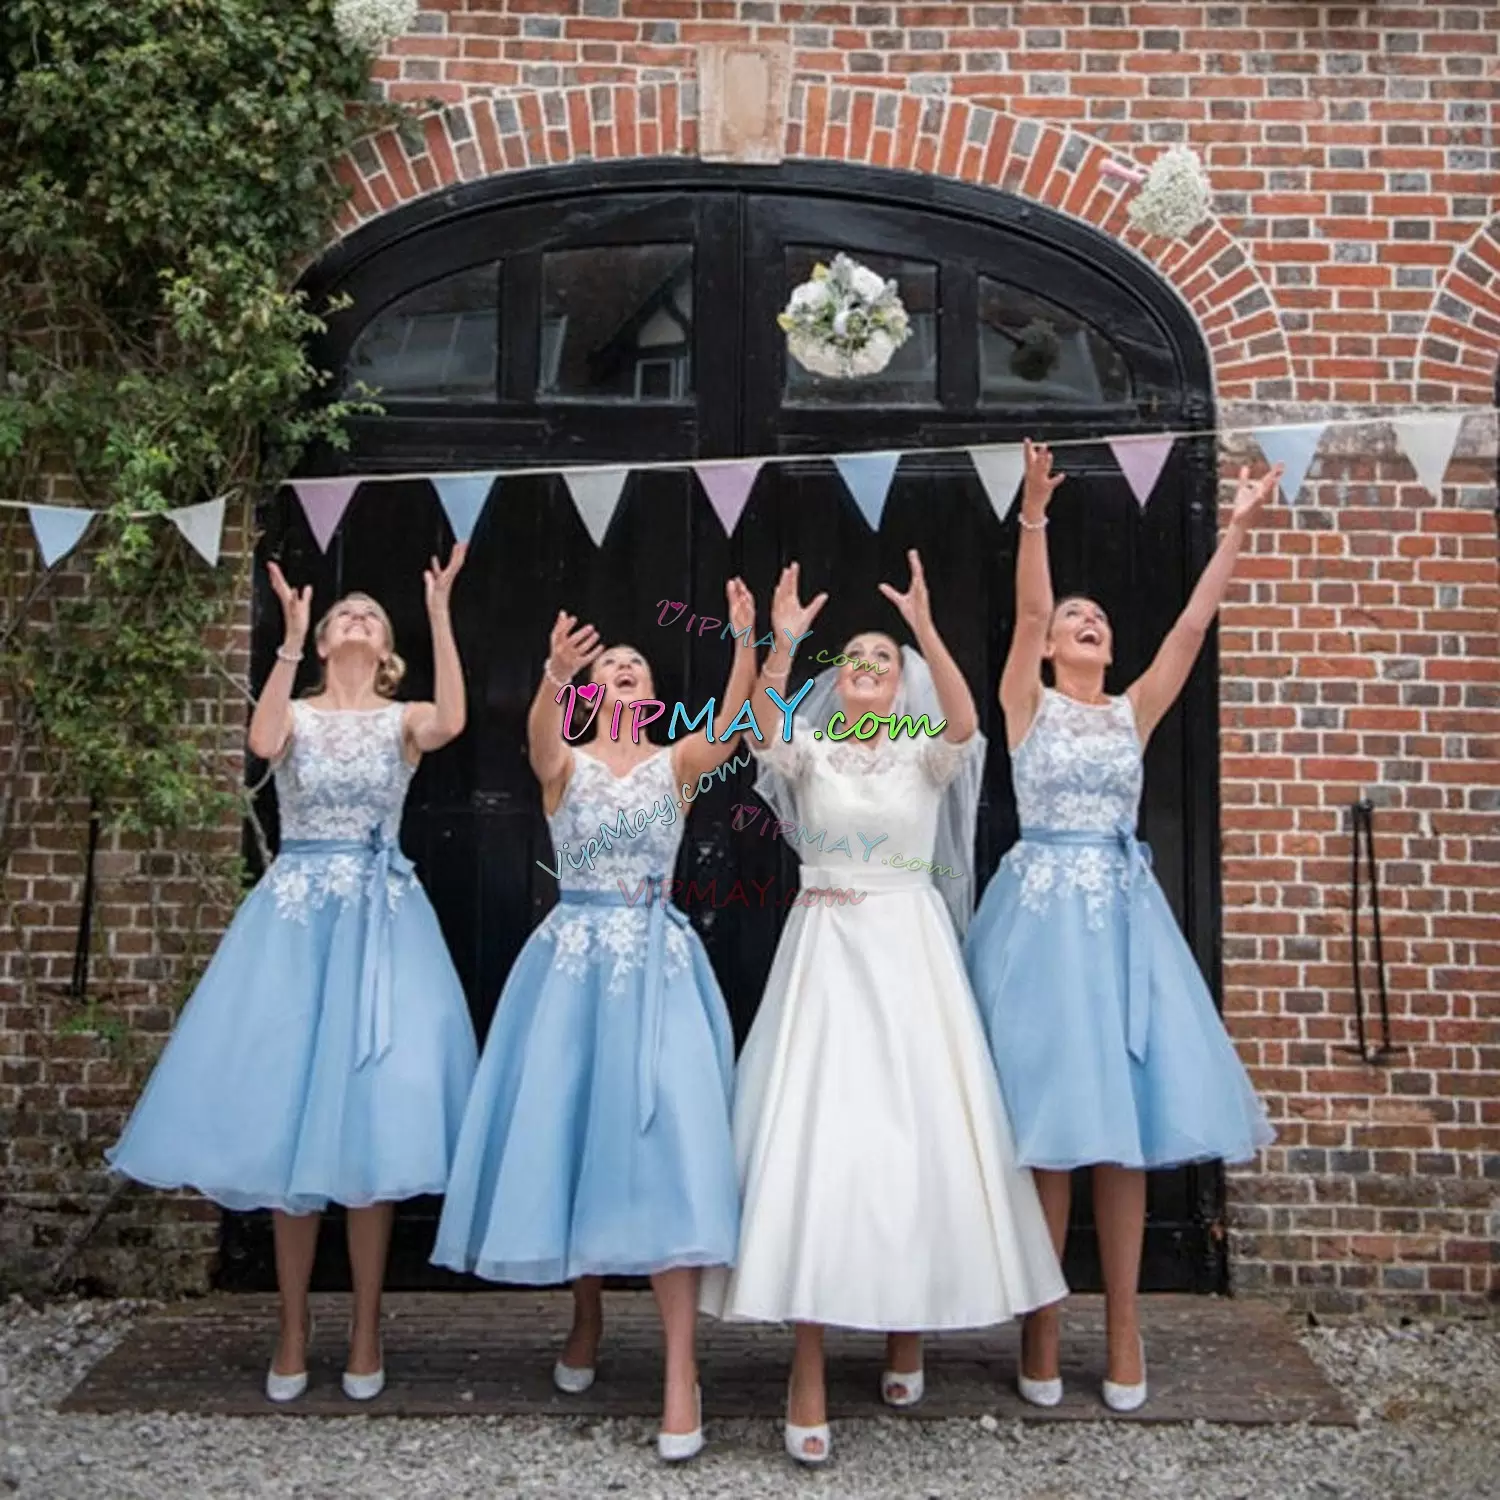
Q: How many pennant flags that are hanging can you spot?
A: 11